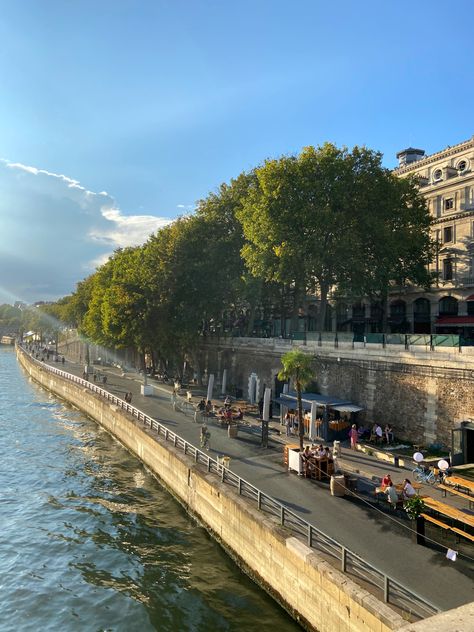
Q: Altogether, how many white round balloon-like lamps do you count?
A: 2